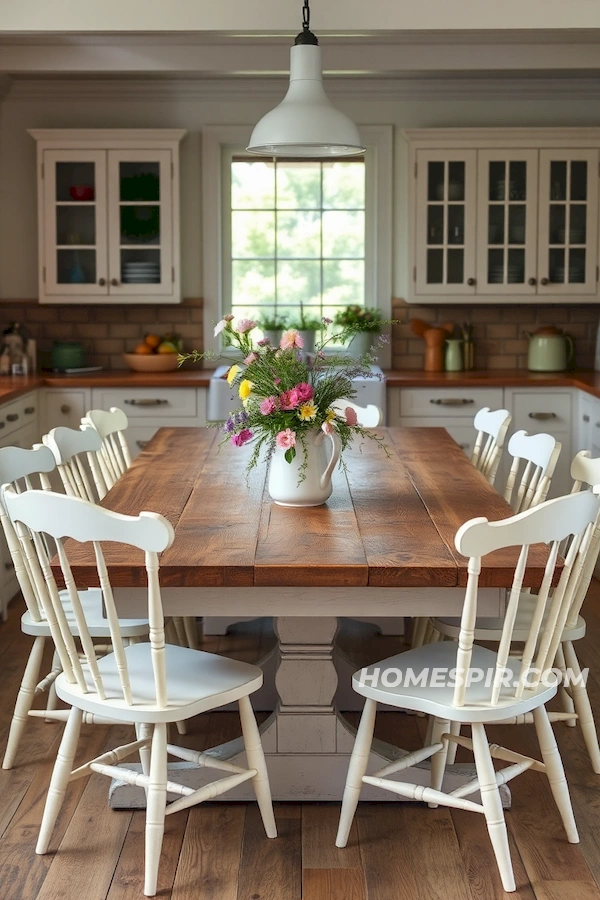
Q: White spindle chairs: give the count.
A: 9